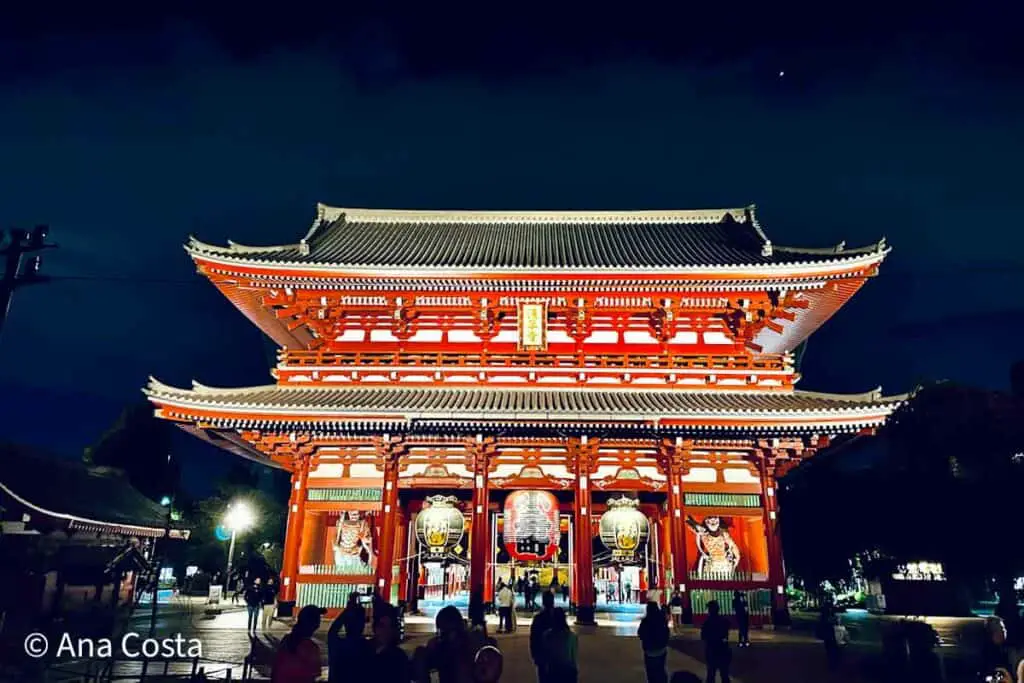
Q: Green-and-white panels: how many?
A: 4